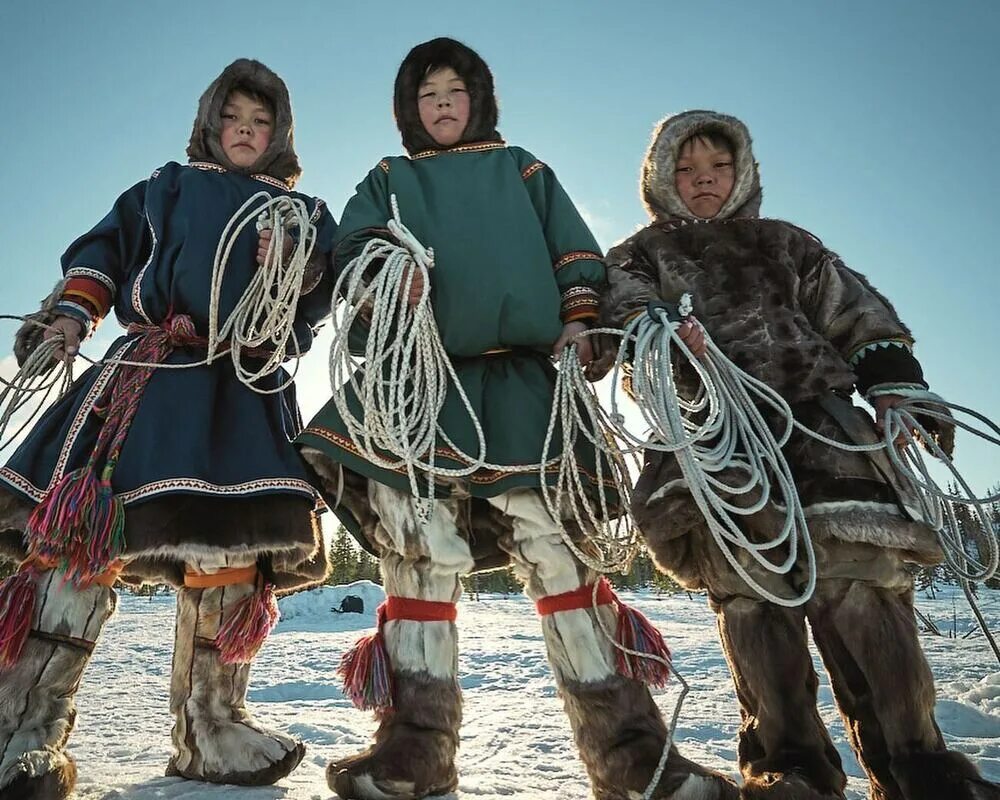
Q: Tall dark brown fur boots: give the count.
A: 2